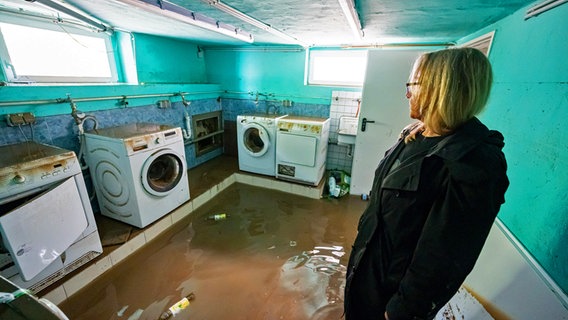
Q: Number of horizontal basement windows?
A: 2